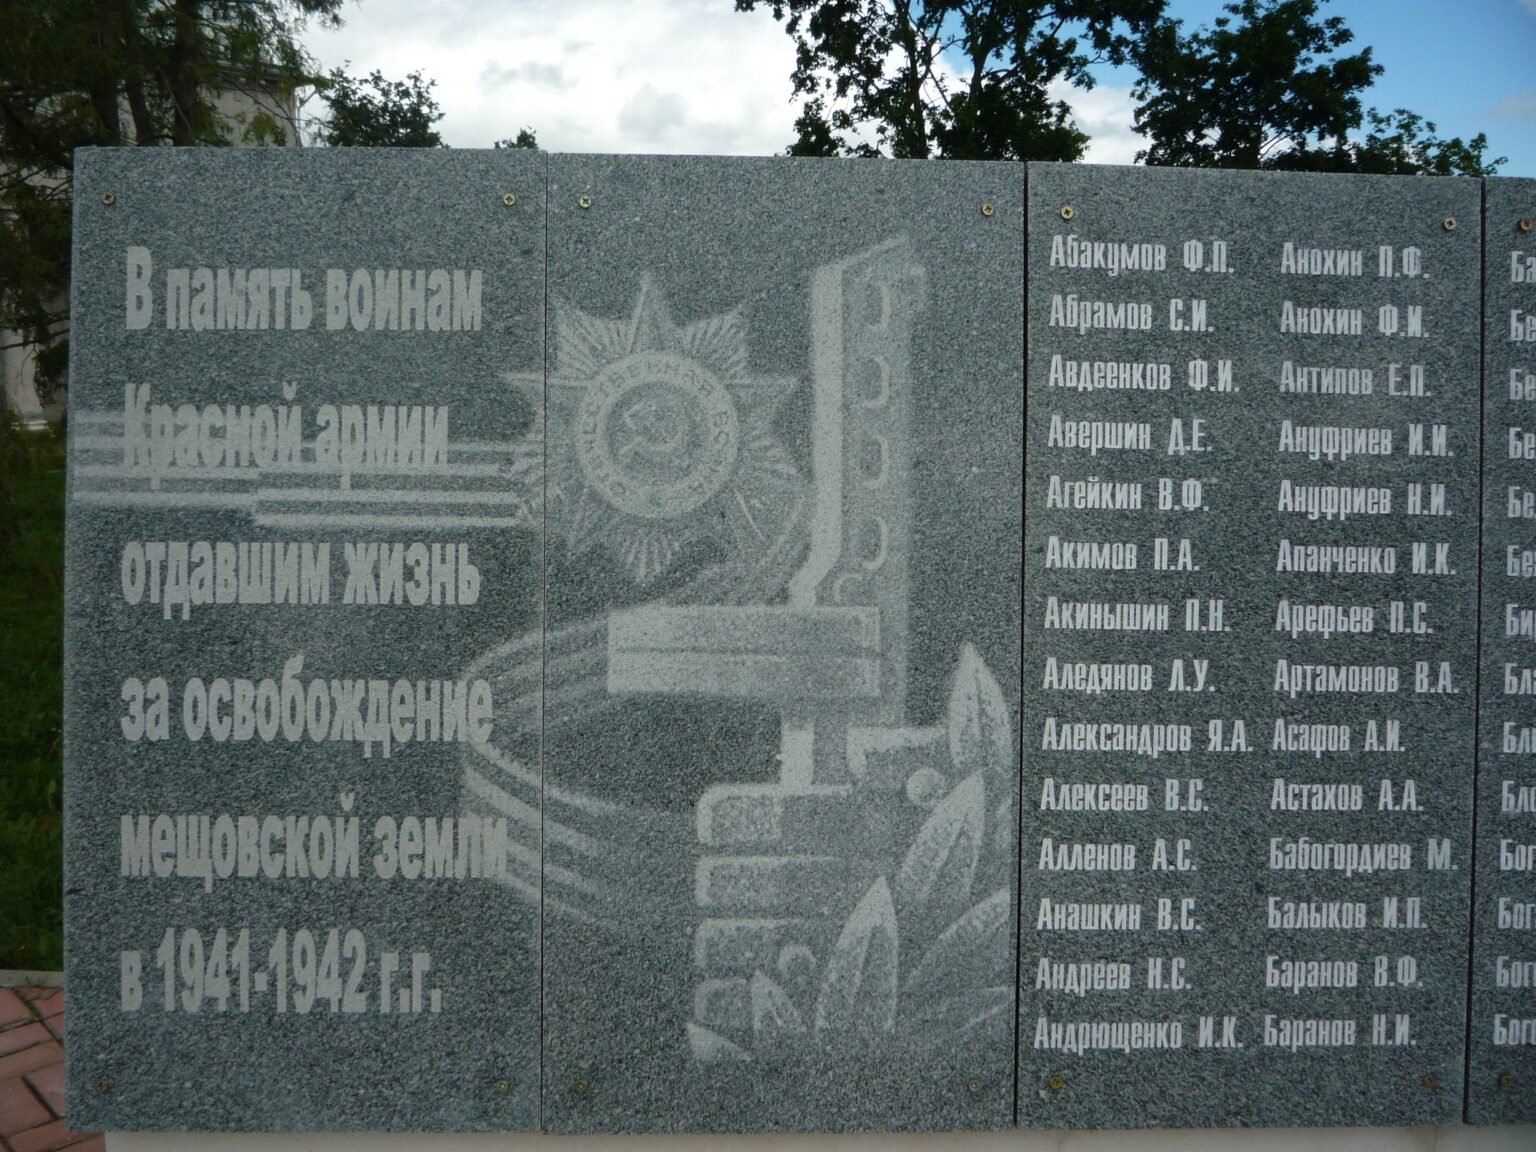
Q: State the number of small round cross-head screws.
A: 14